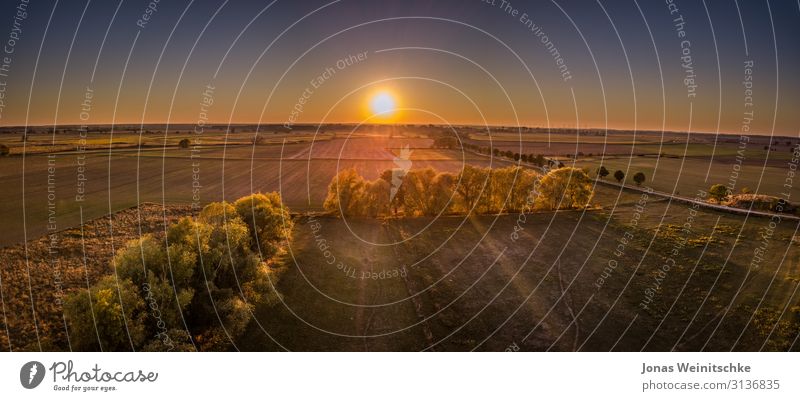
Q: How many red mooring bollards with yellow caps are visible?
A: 0